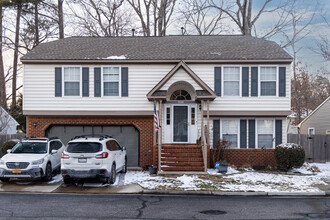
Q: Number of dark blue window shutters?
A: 12